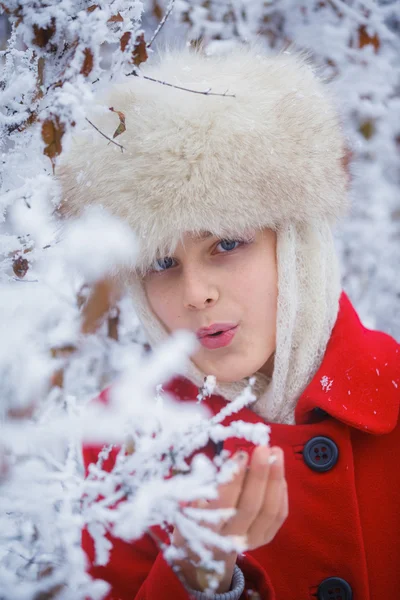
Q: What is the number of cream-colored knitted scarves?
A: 1